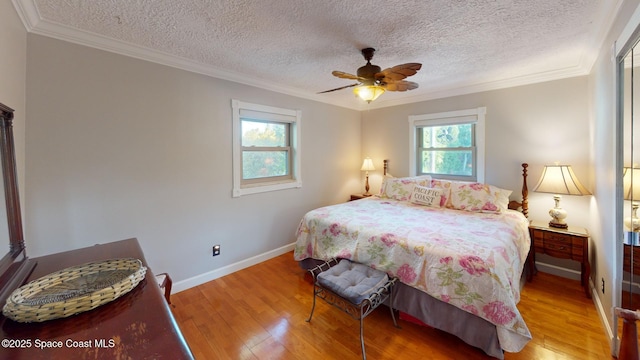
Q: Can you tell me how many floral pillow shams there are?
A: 2